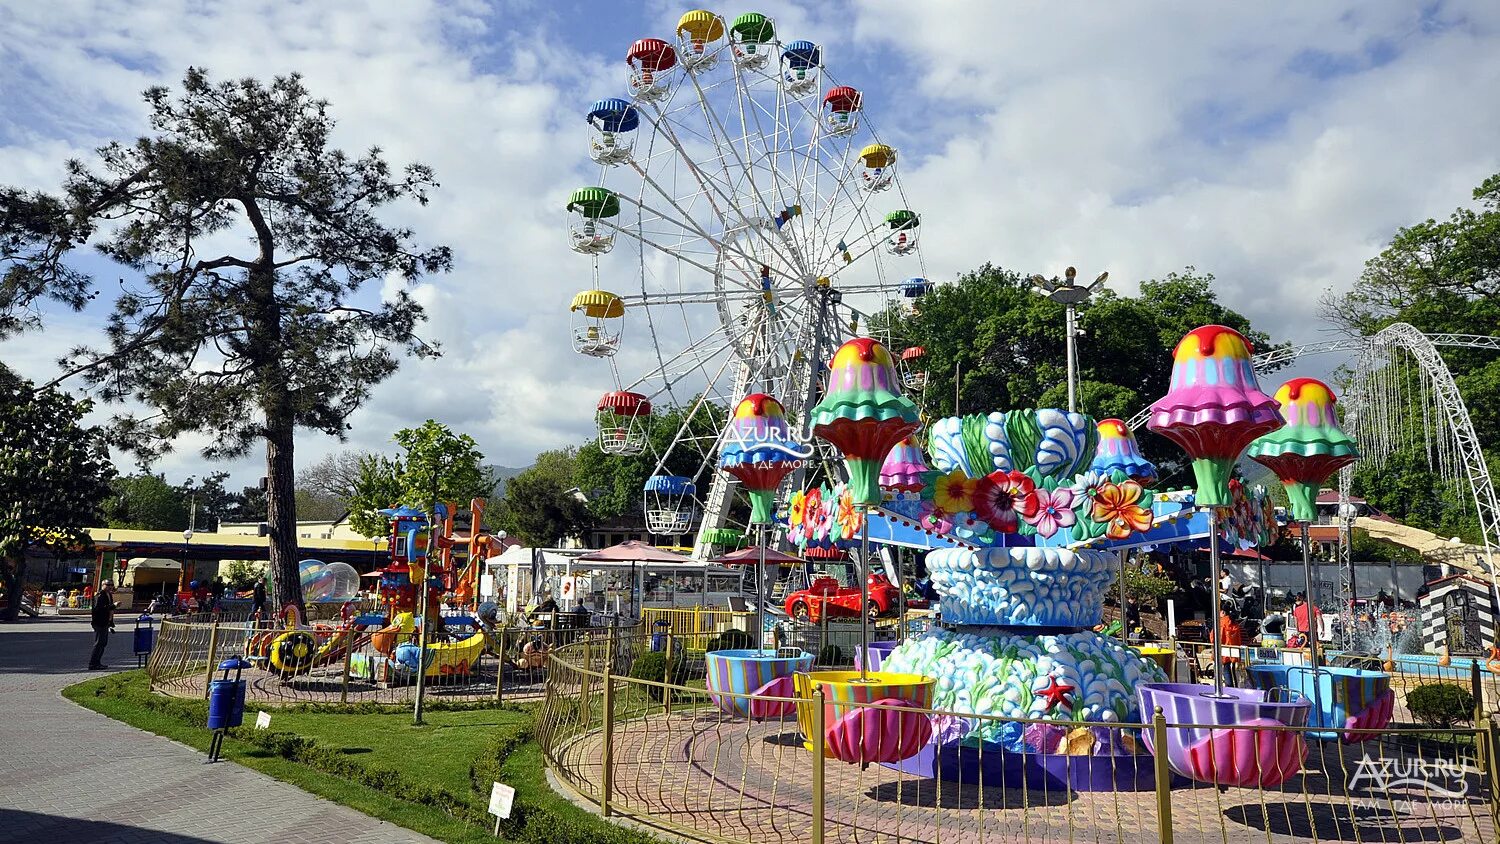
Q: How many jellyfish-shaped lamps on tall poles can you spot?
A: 6